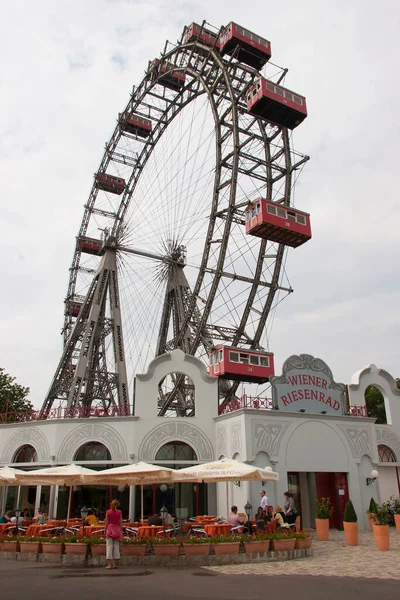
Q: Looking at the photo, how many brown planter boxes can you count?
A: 12